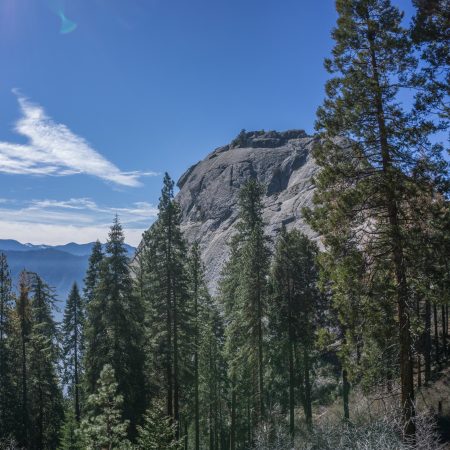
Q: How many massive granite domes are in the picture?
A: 1